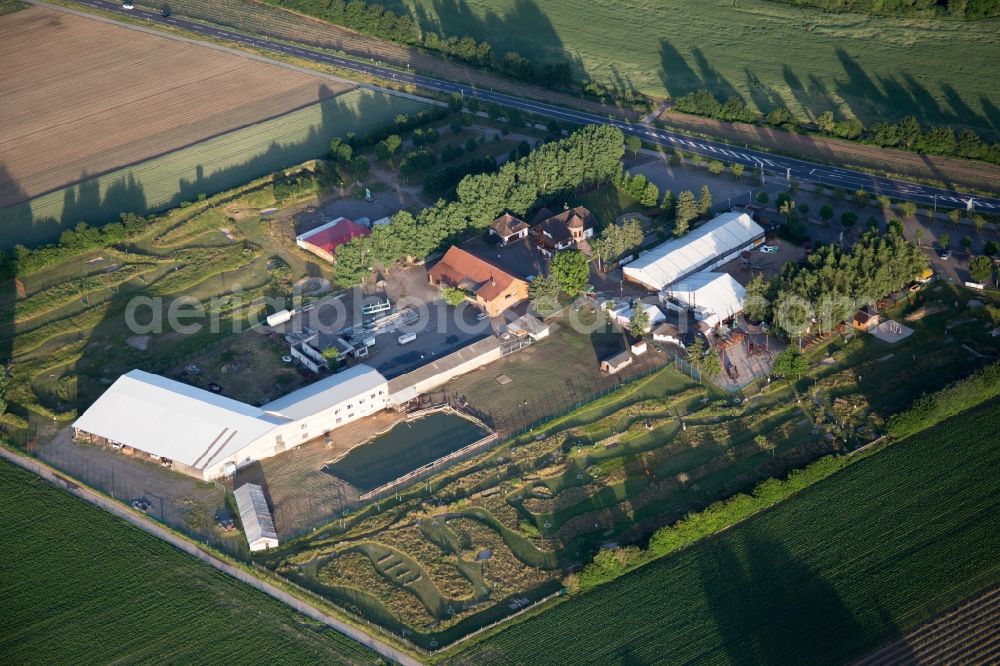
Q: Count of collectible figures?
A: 0